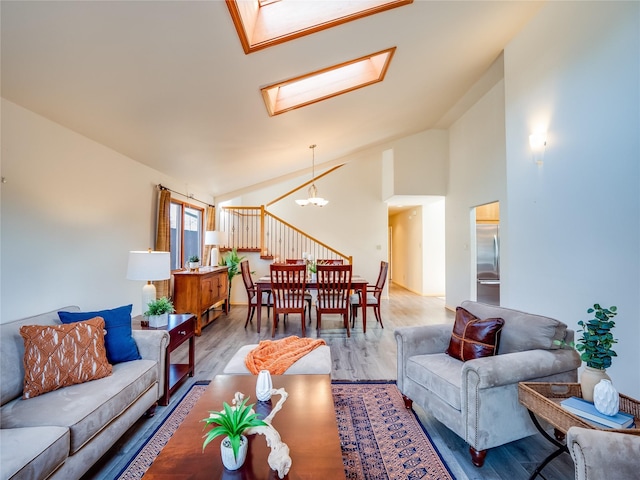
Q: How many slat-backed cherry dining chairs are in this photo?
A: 6